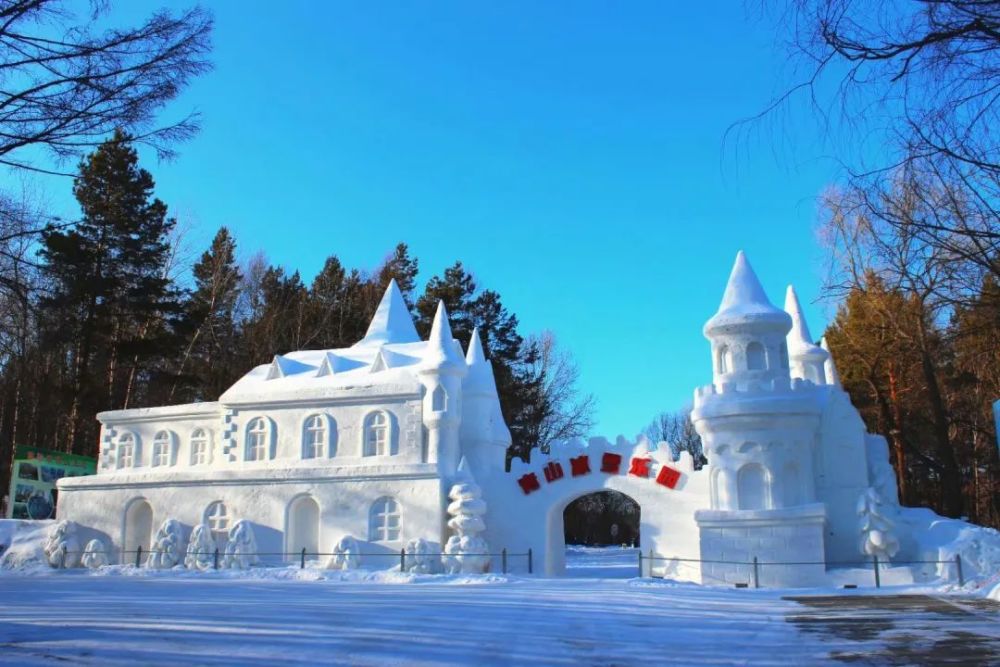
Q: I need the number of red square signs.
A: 6